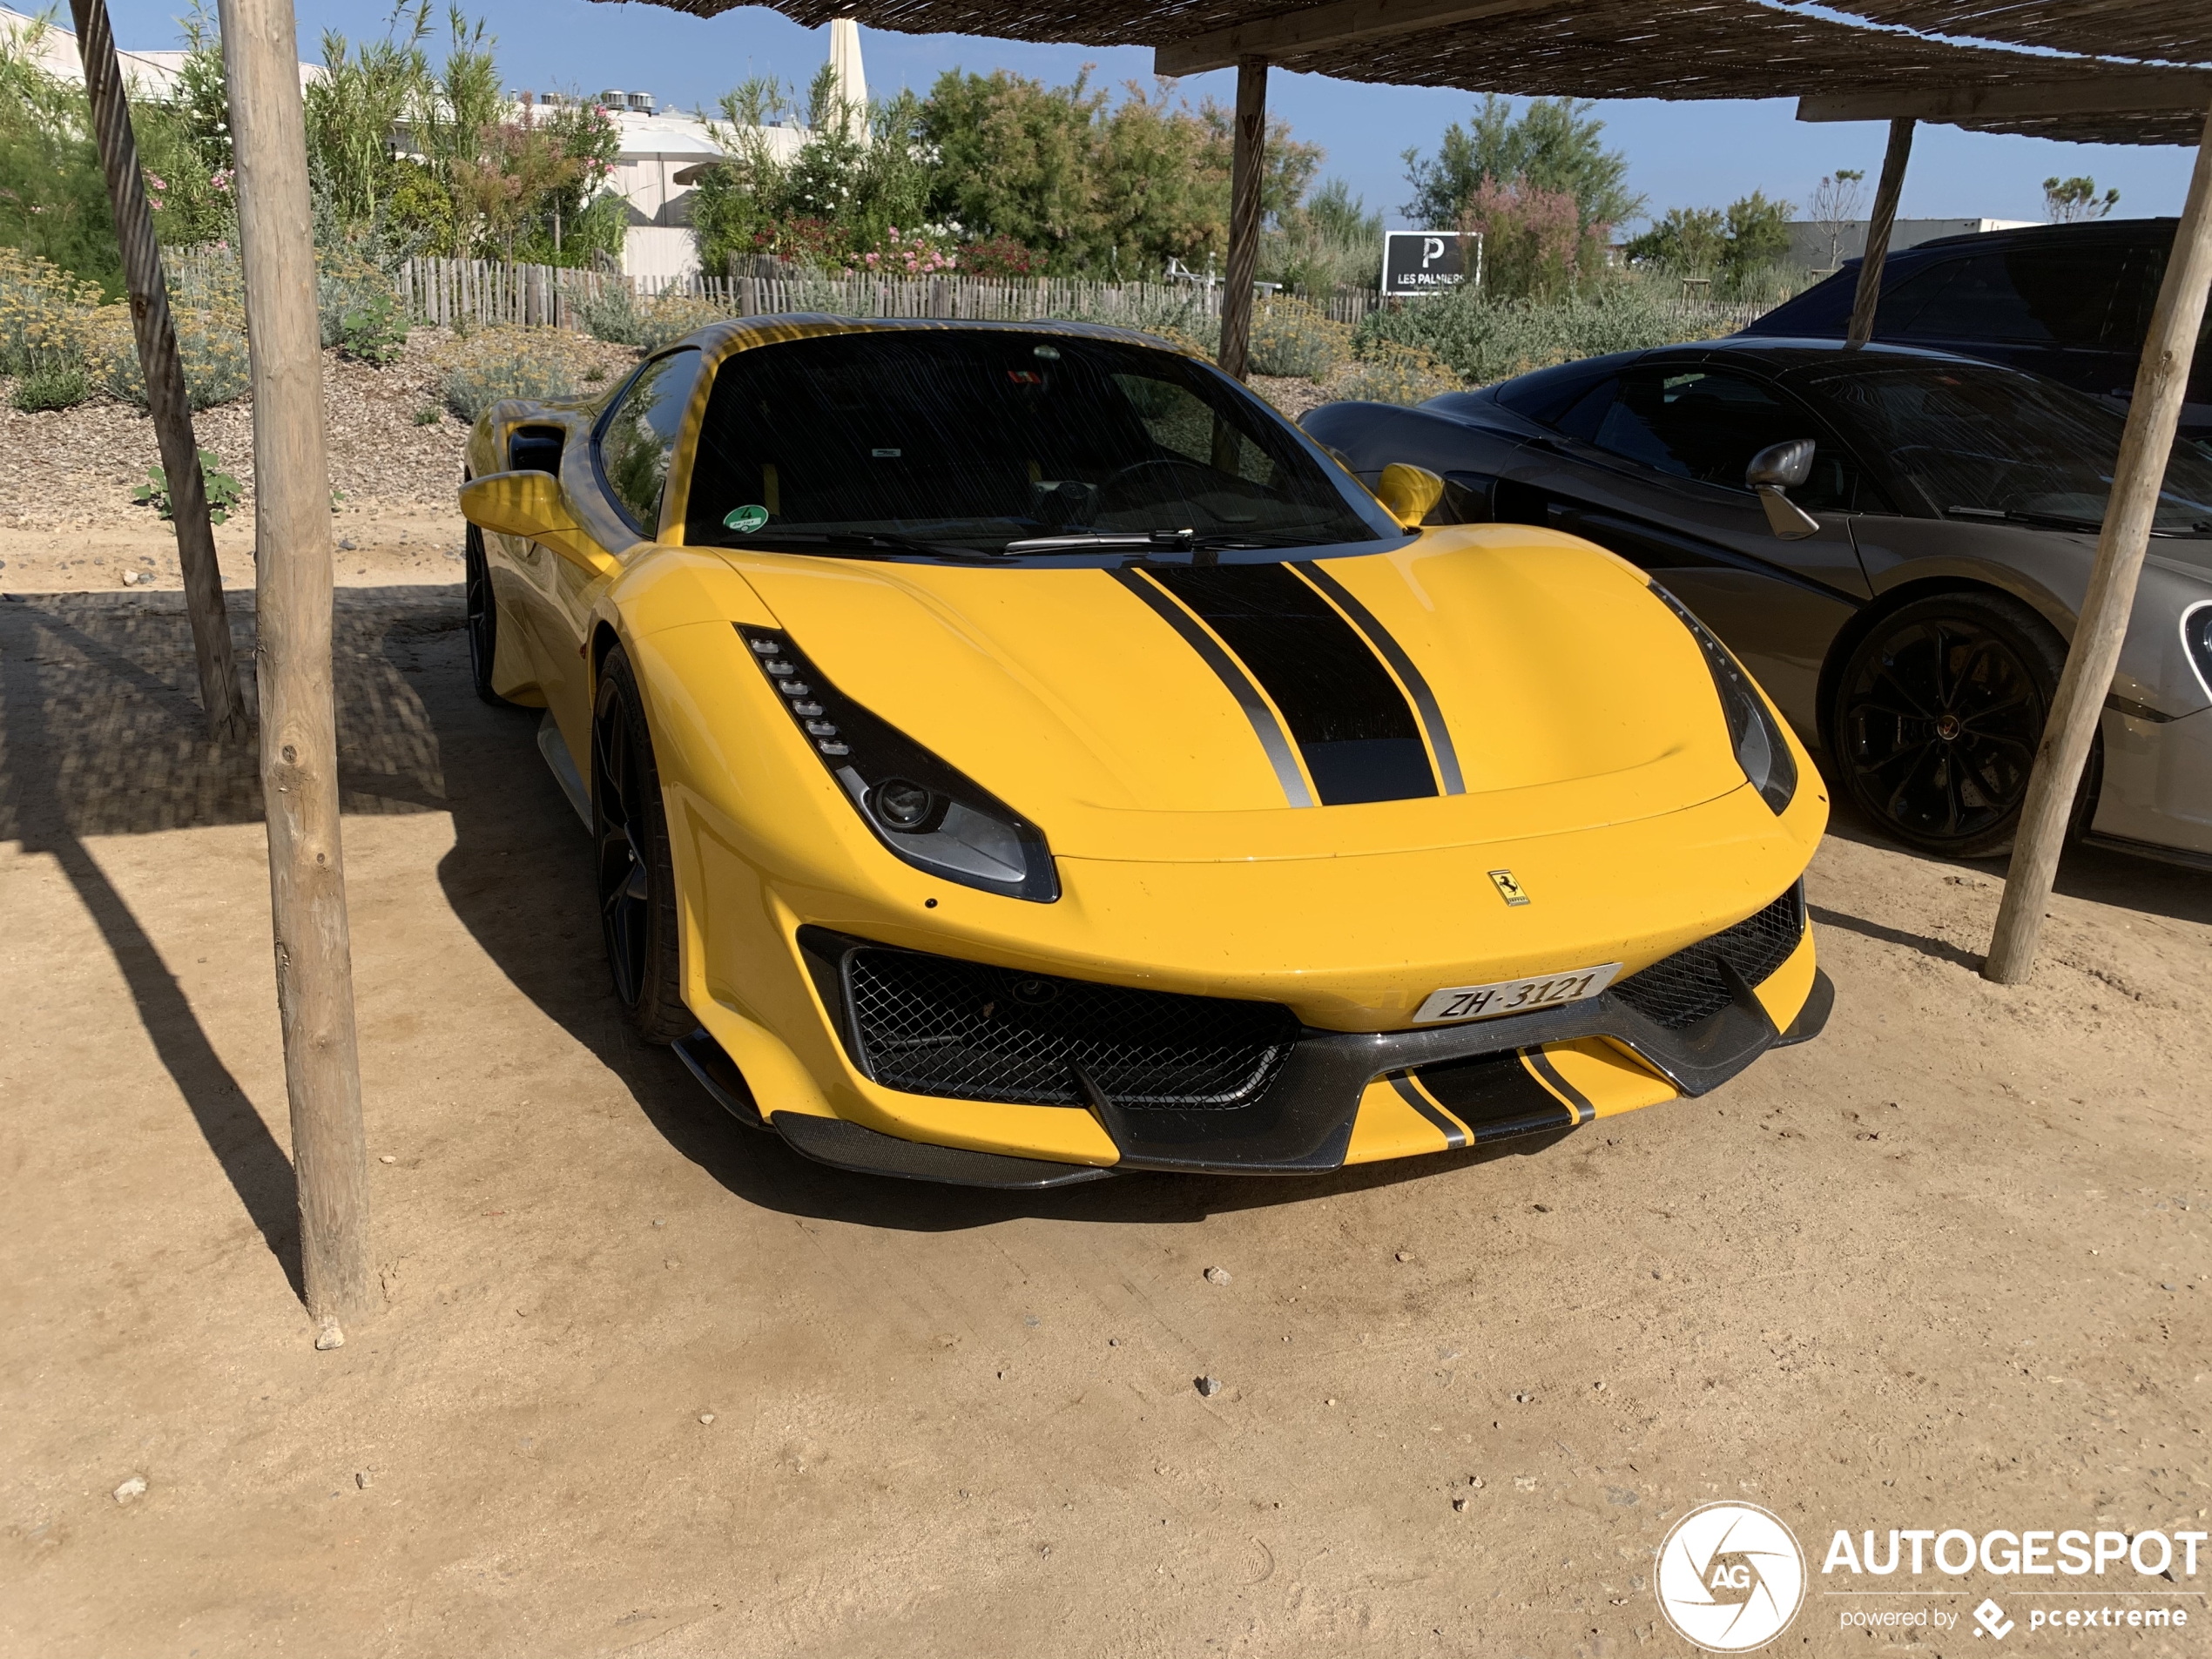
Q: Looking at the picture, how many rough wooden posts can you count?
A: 5